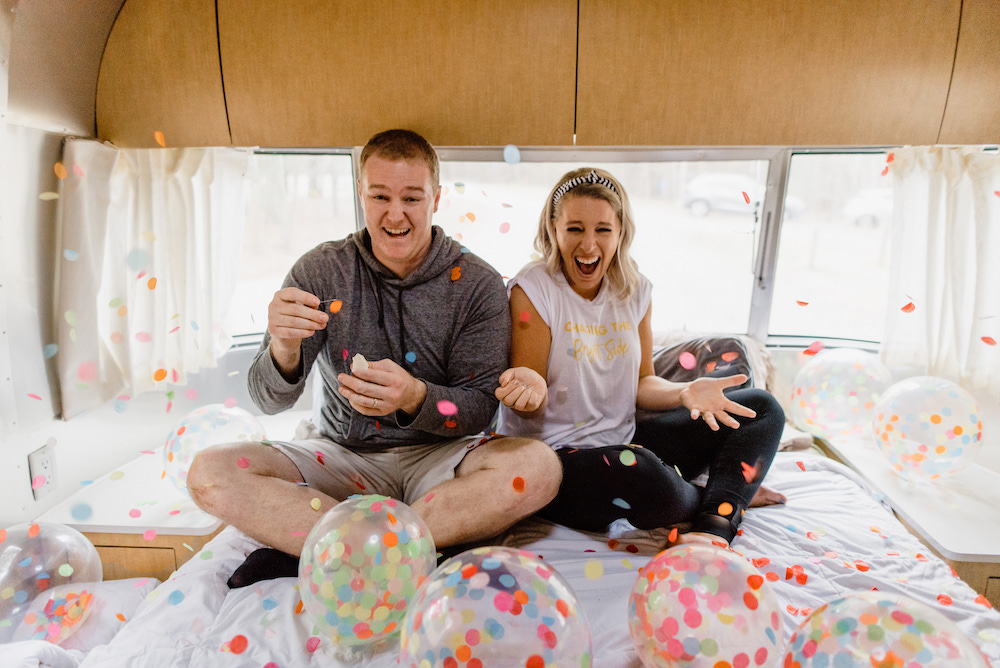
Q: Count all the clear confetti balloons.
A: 8